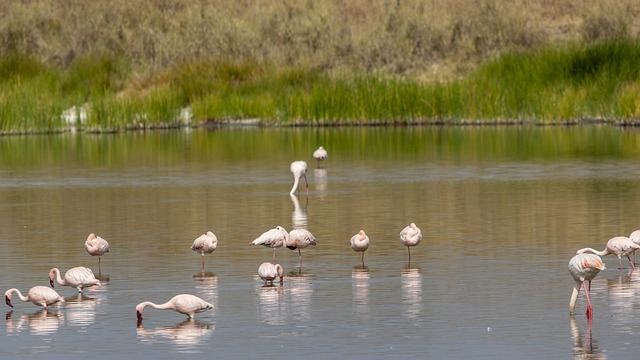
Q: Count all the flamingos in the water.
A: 15